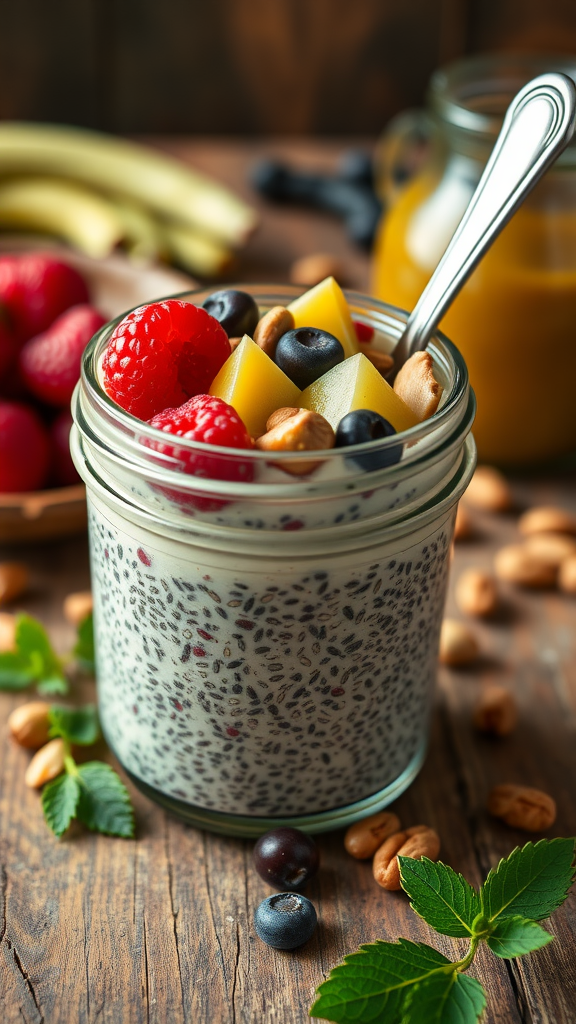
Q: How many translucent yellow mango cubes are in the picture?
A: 3